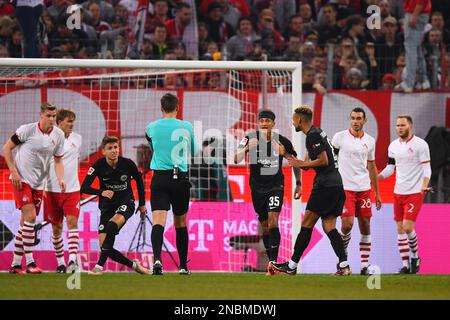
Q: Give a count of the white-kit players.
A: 4